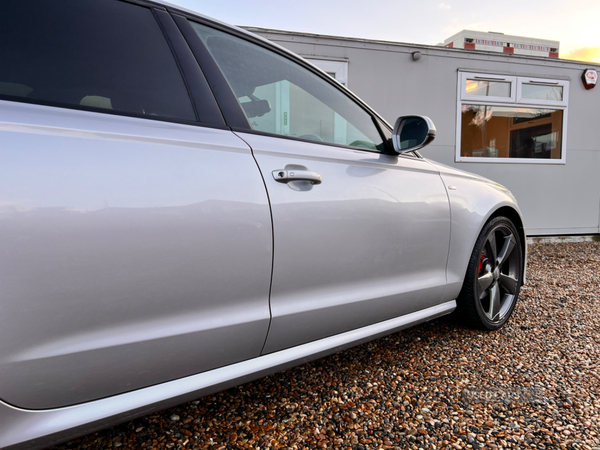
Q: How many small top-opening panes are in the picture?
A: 2